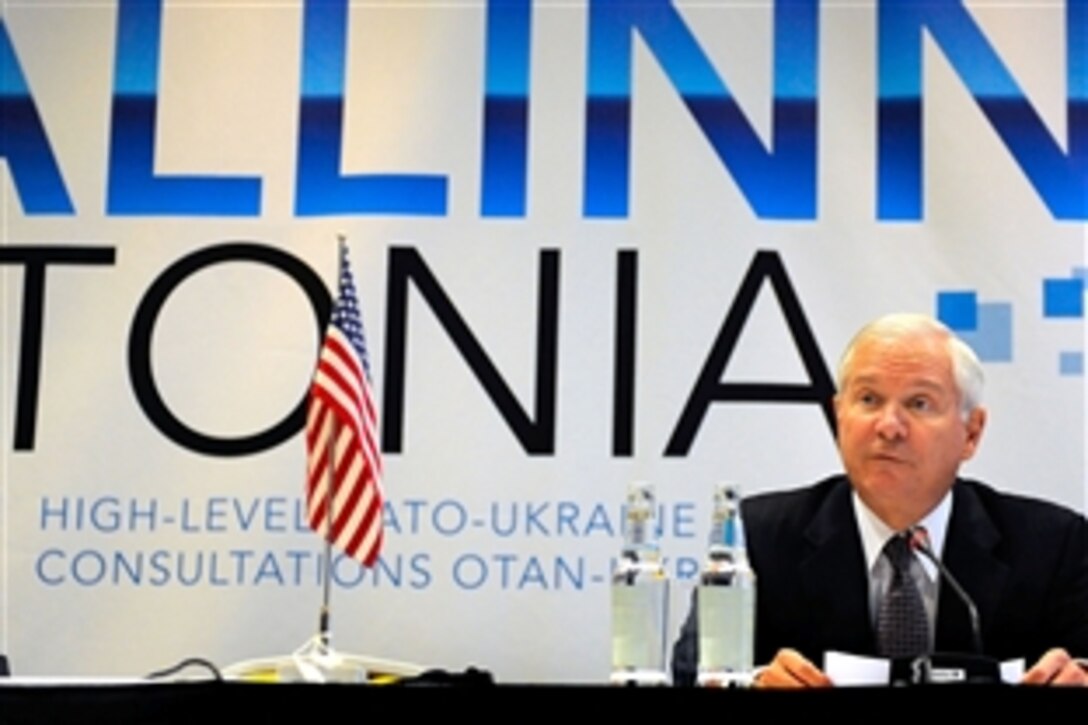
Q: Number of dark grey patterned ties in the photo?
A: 1